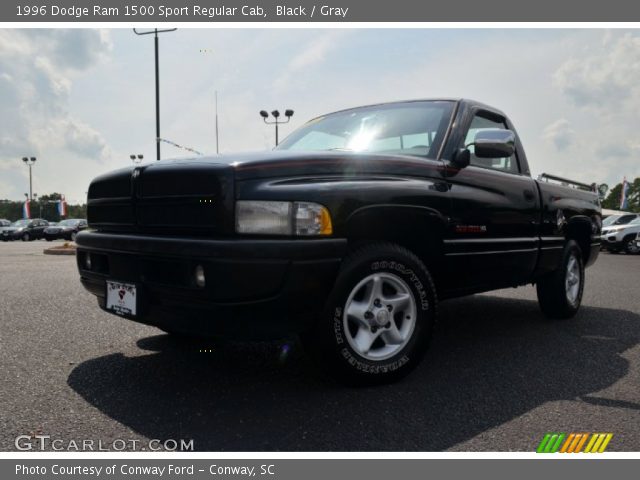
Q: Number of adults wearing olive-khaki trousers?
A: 0